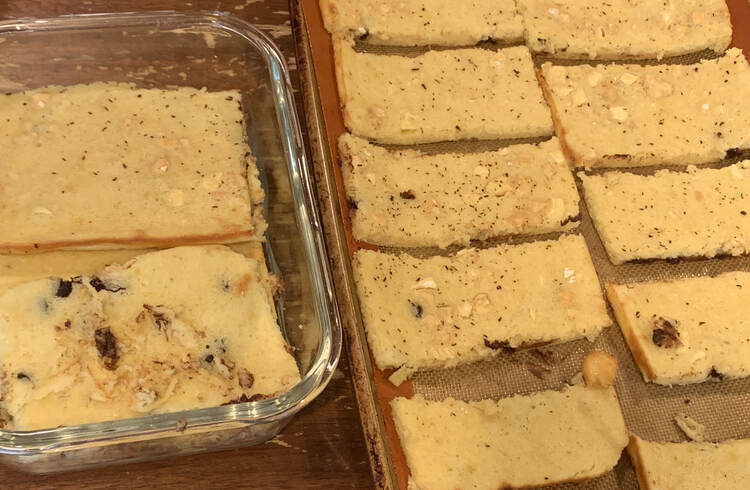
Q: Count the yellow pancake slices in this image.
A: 12